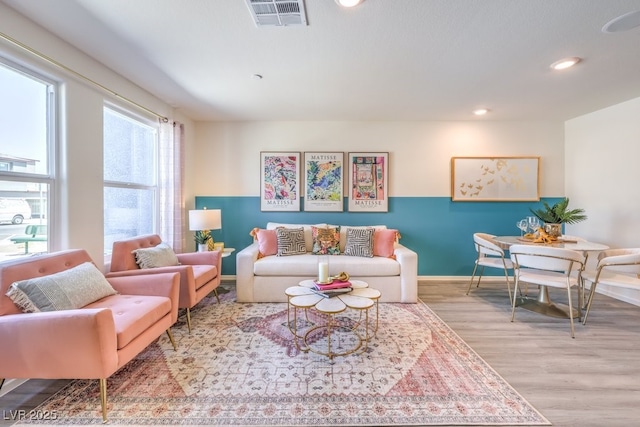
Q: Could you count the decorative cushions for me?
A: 7